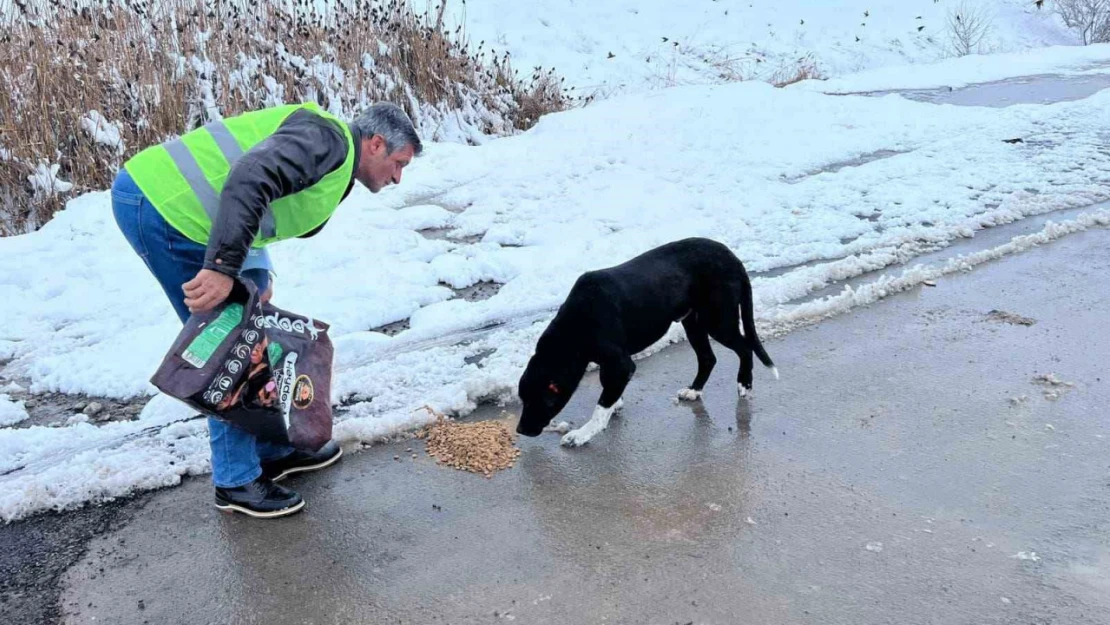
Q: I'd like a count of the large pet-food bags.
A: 1